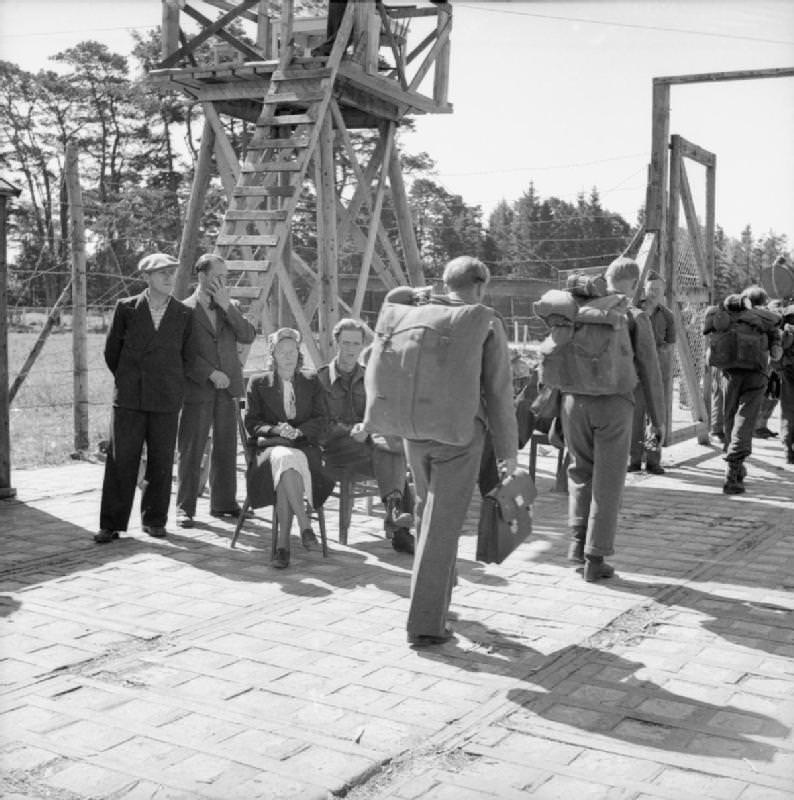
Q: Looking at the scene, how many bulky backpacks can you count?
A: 3